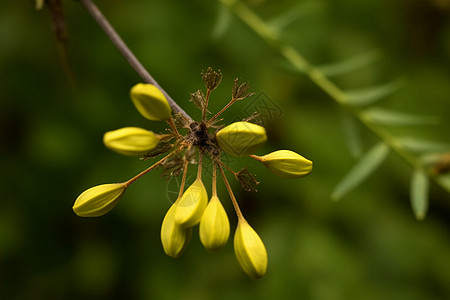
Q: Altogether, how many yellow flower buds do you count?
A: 9